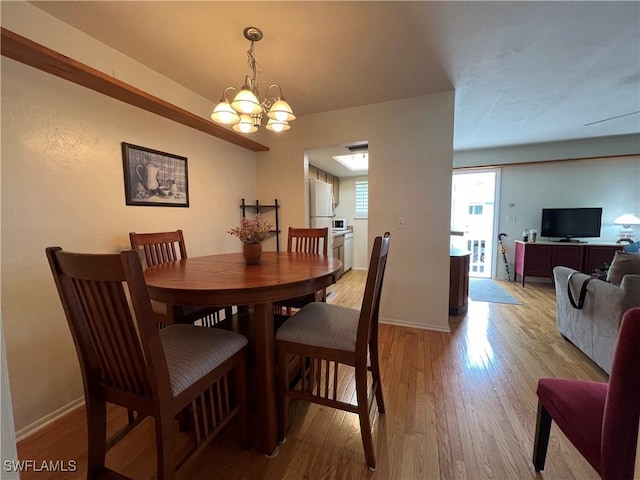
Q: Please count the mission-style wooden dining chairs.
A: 4